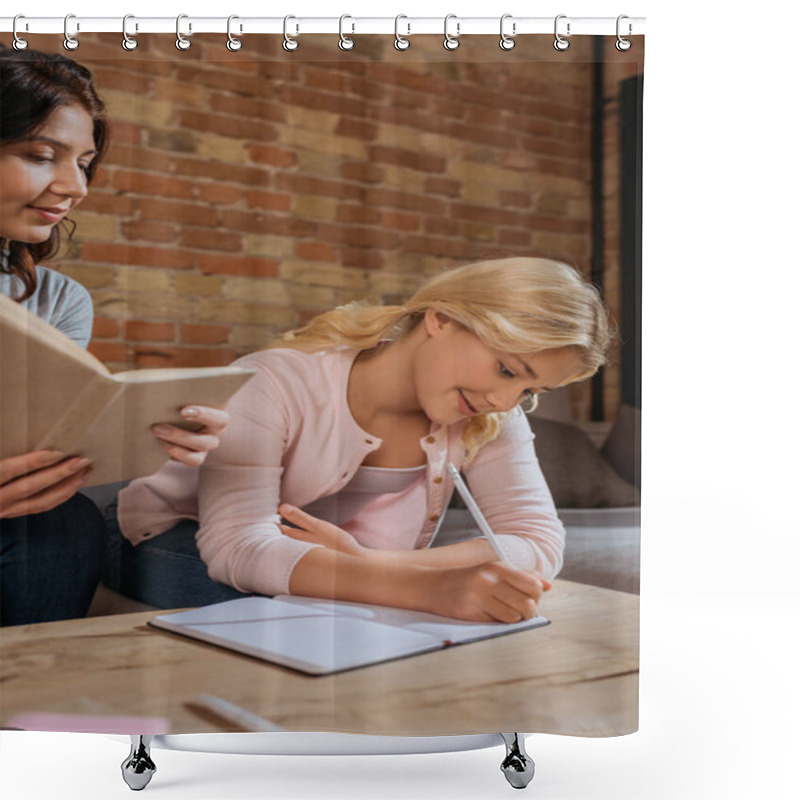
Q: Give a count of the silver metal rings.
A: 12